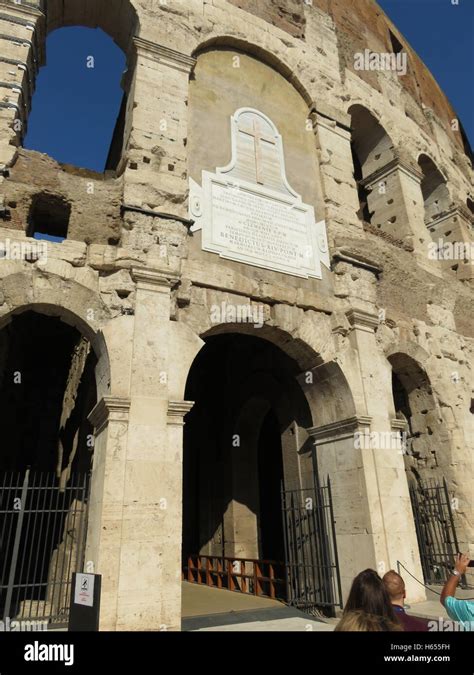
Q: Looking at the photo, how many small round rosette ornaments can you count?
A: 2